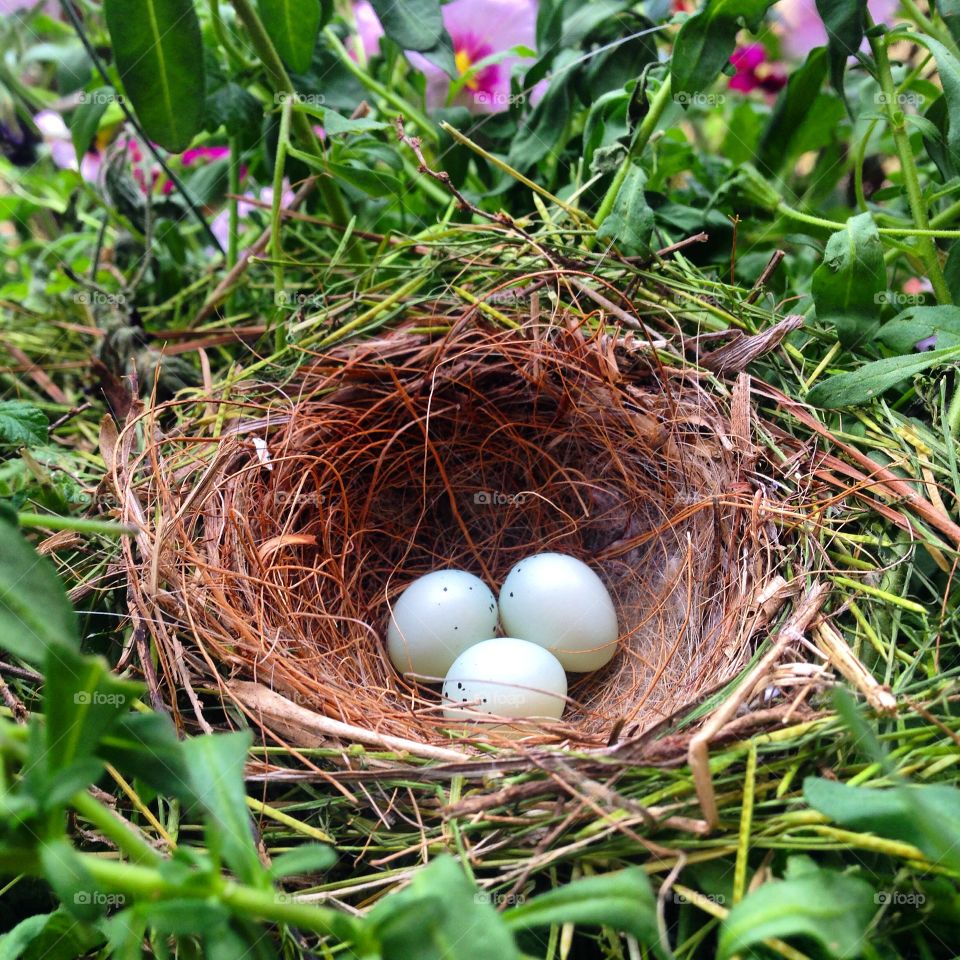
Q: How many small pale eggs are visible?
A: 3